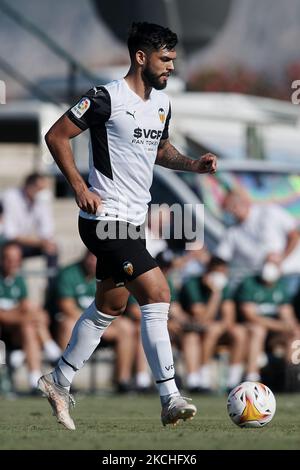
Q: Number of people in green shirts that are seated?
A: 5